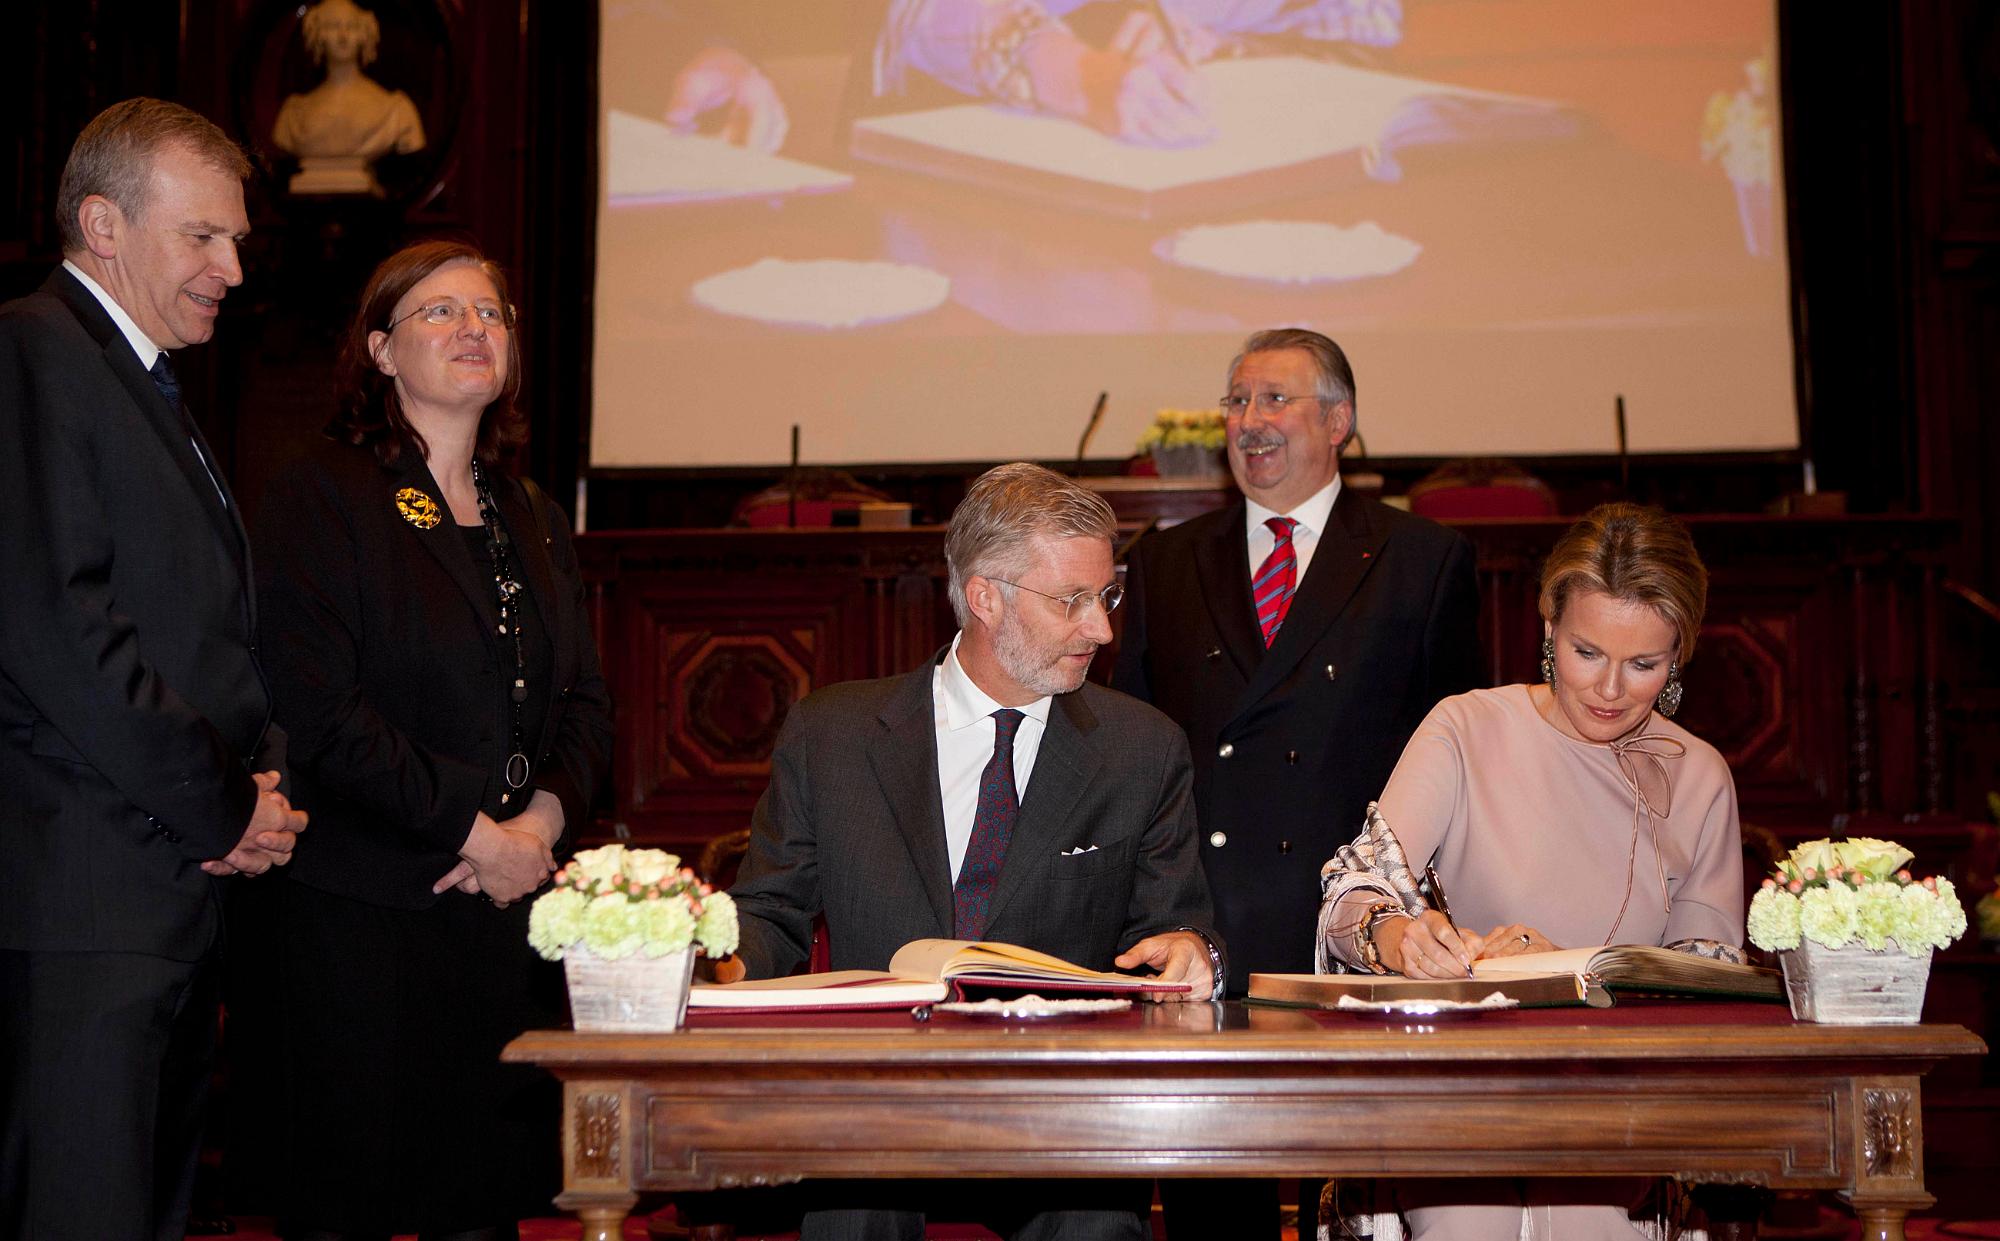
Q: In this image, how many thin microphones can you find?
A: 3